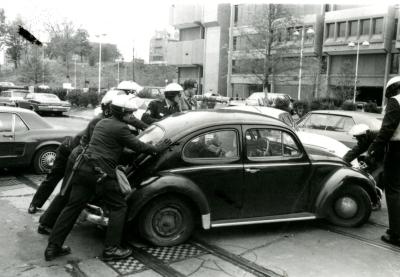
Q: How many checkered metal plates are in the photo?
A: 2